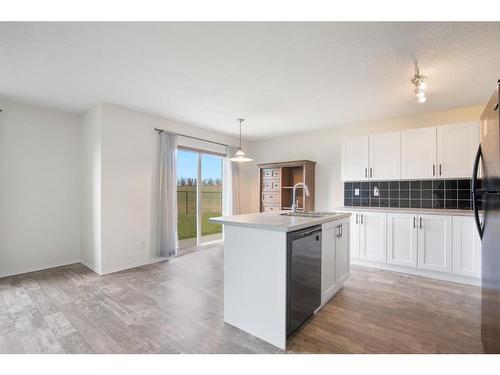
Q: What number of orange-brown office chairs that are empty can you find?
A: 0